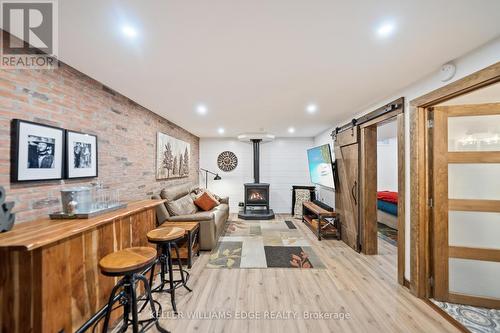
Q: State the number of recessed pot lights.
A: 6